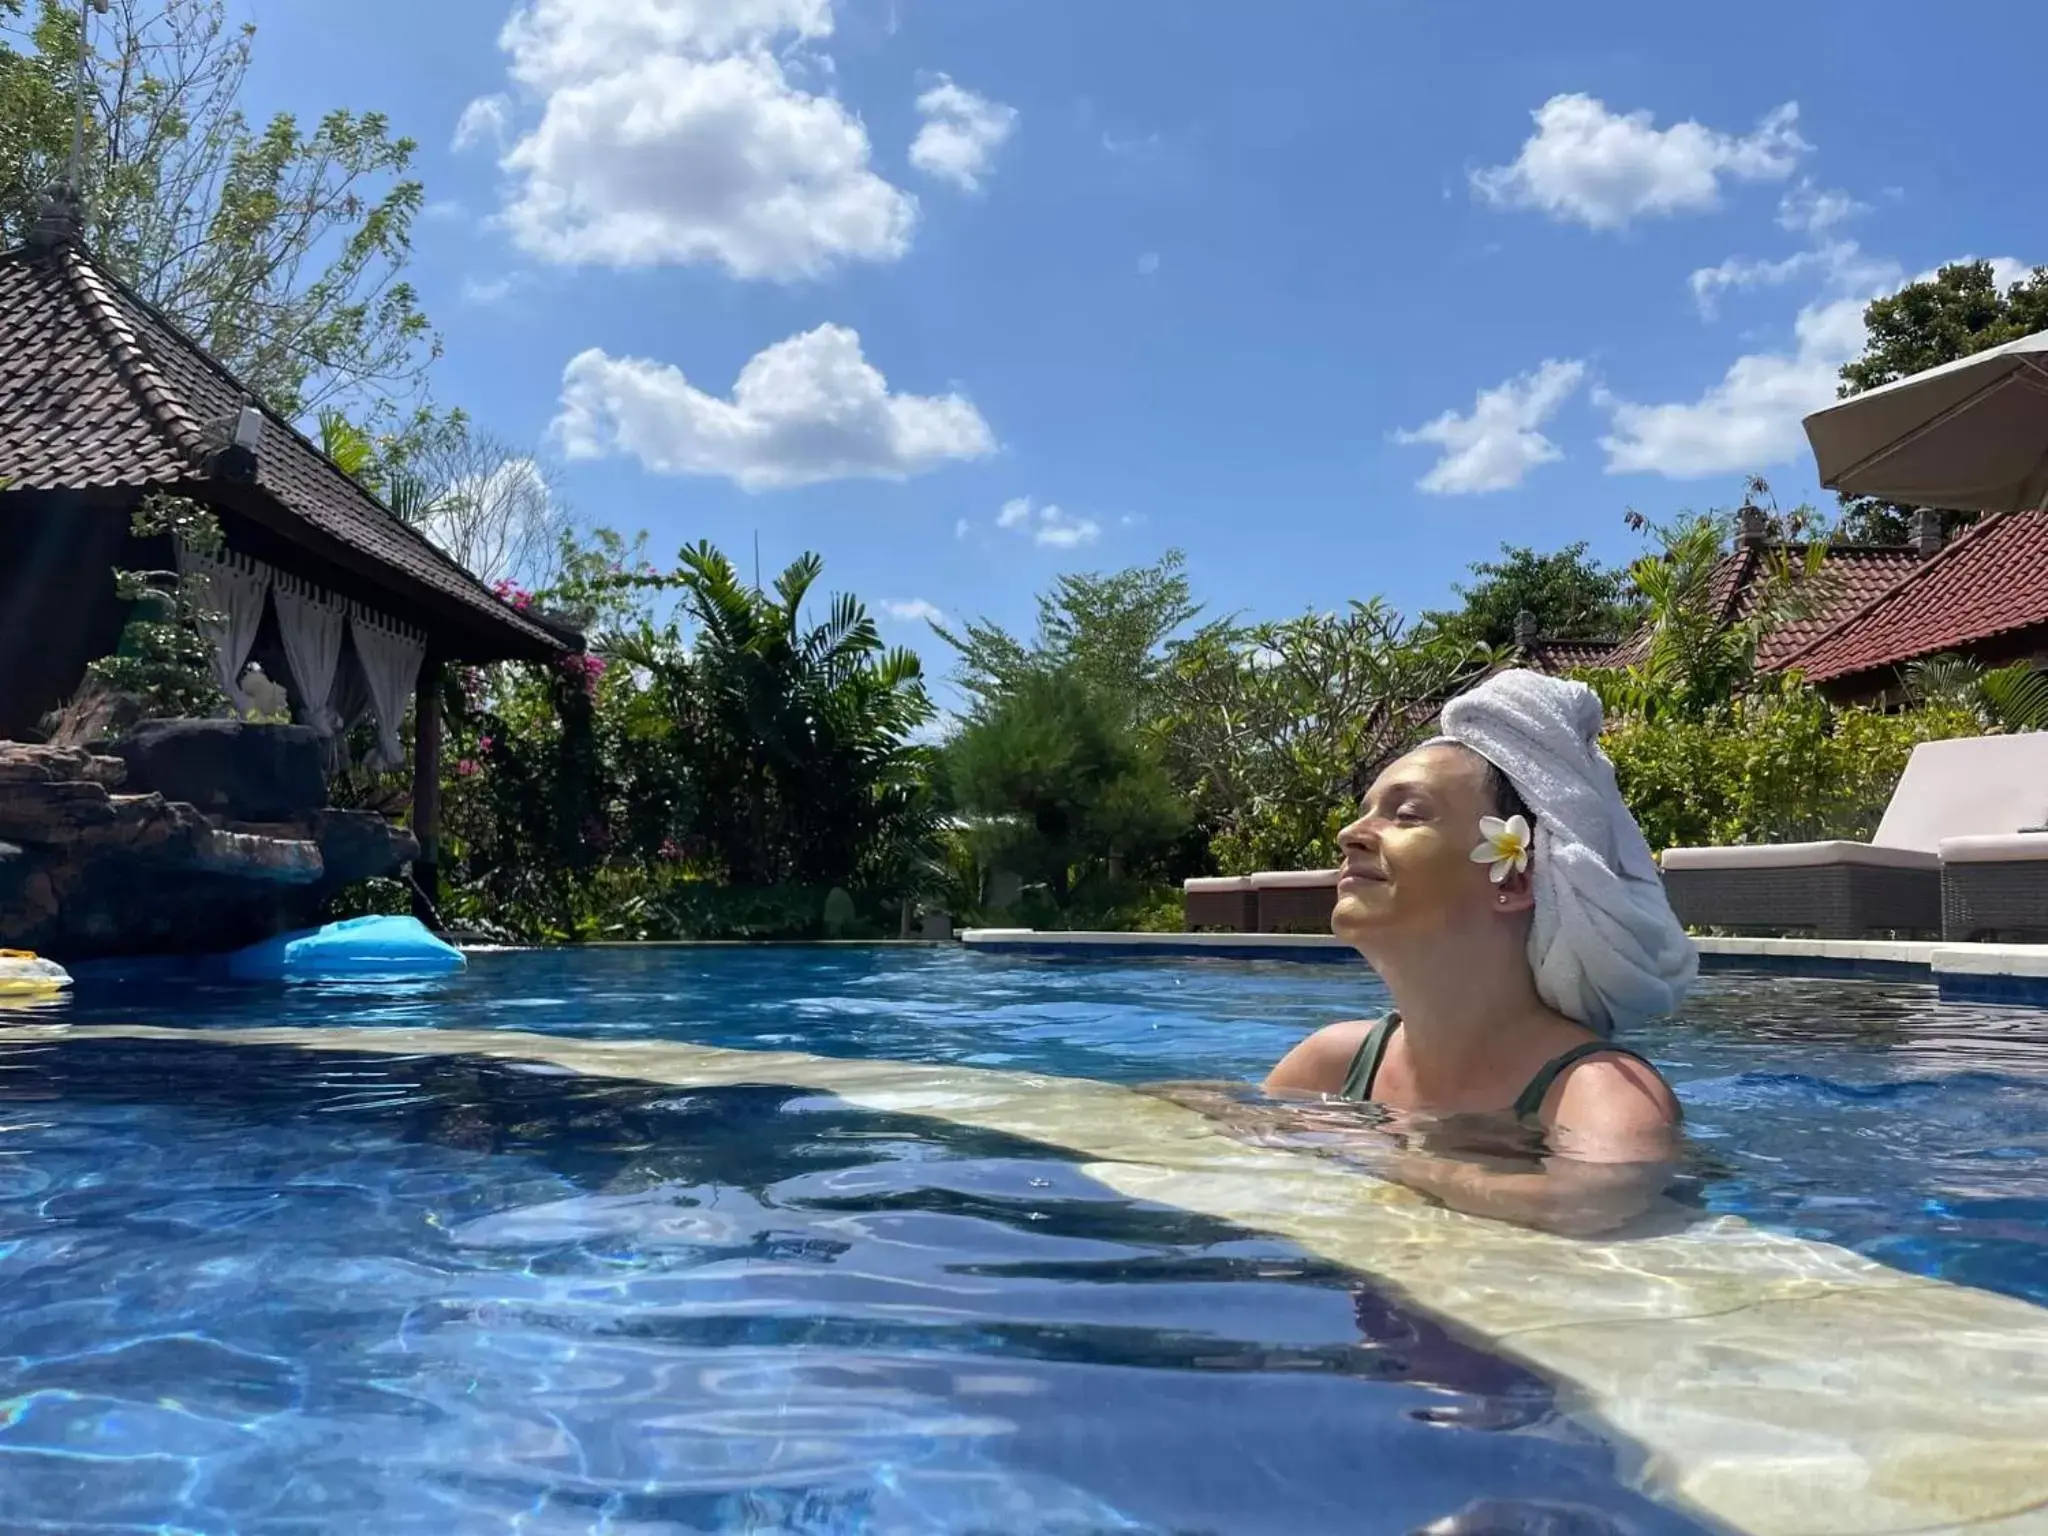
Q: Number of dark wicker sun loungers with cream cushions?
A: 4